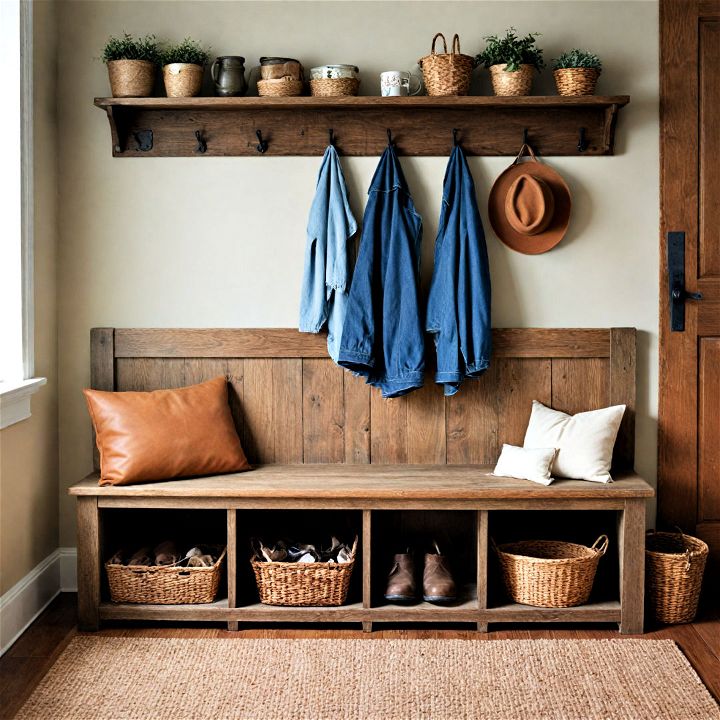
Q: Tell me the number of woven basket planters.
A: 4